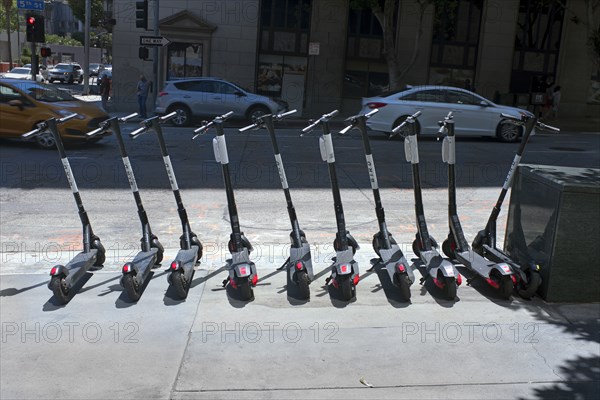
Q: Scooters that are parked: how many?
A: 10